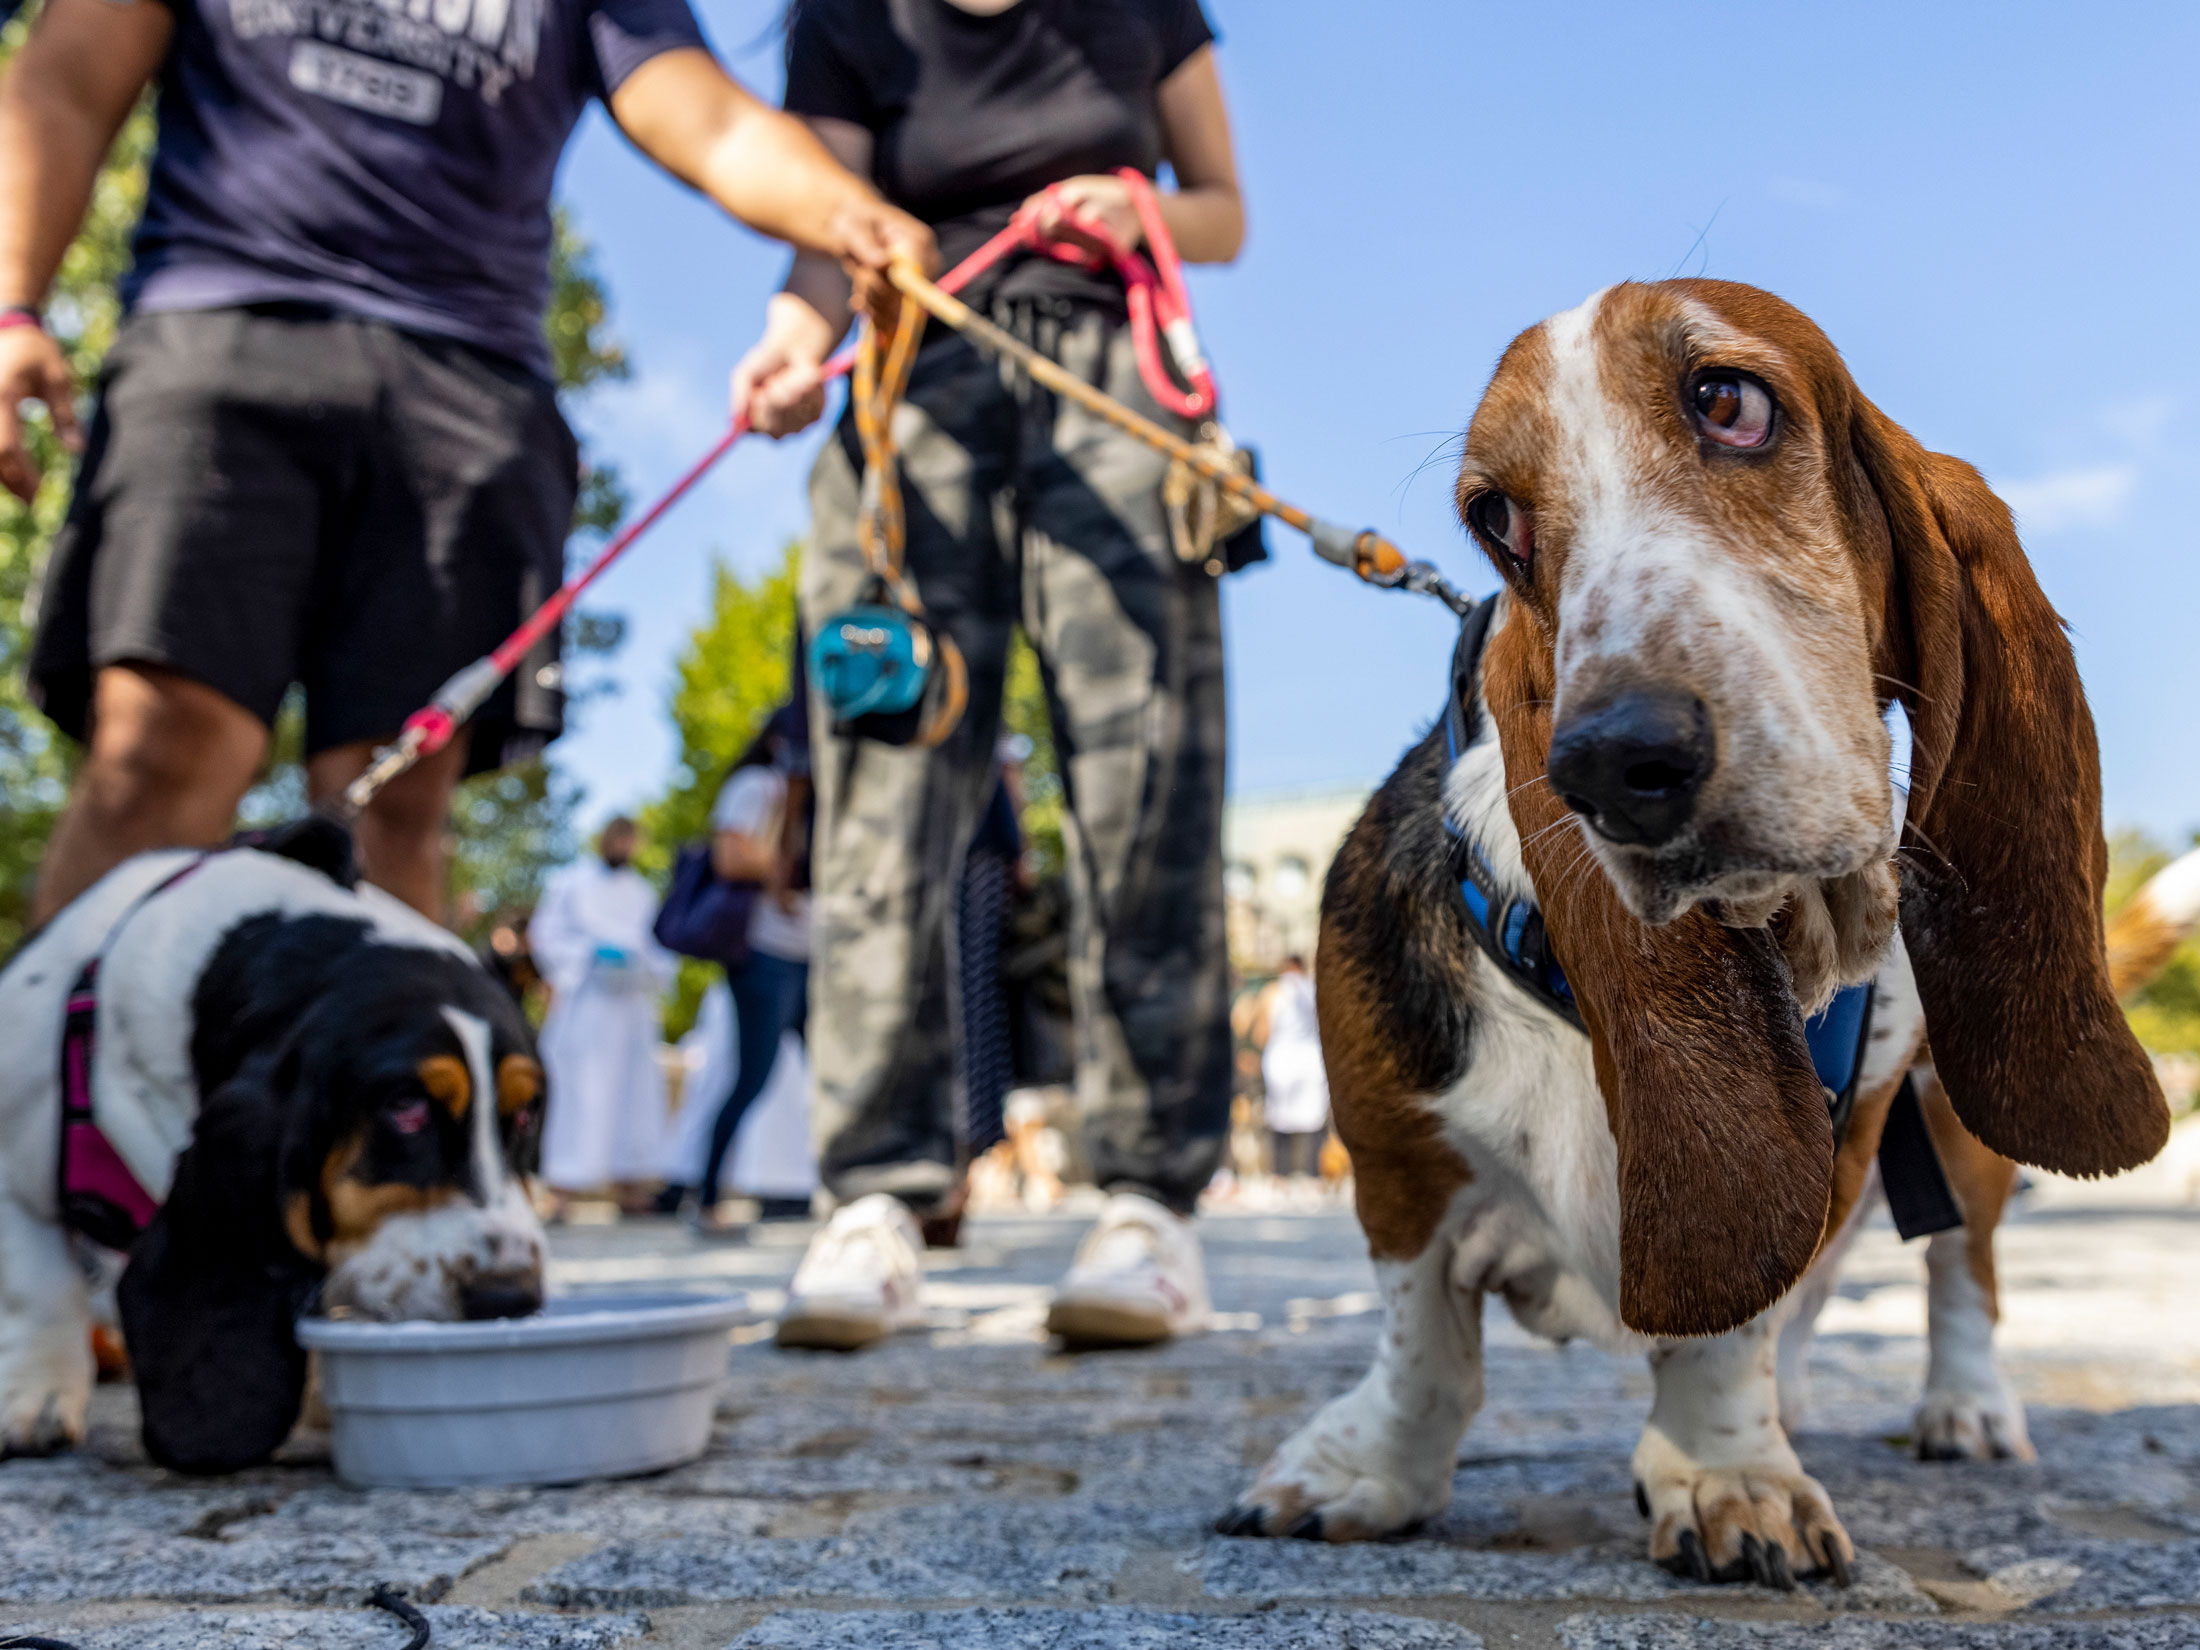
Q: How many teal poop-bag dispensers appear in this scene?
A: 1